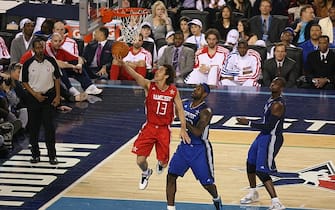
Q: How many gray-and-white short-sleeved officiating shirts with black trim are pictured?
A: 1